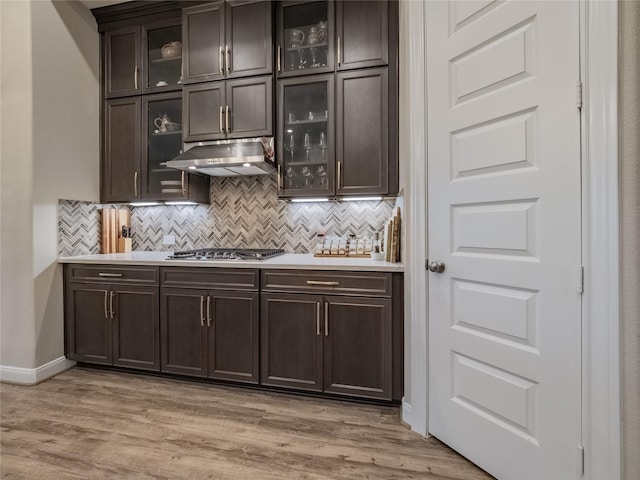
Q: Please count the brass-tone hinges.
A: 0